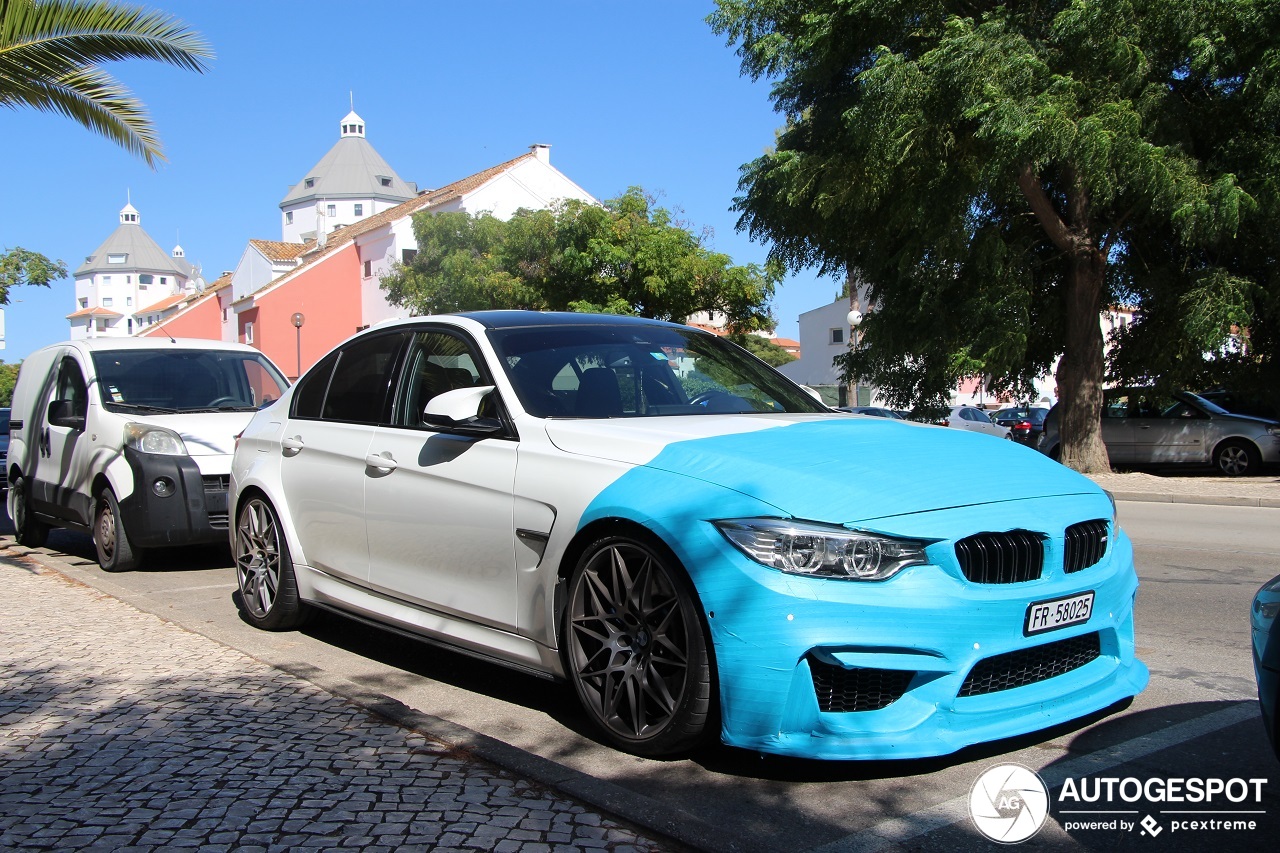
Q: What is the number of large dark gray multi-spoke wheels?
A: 2